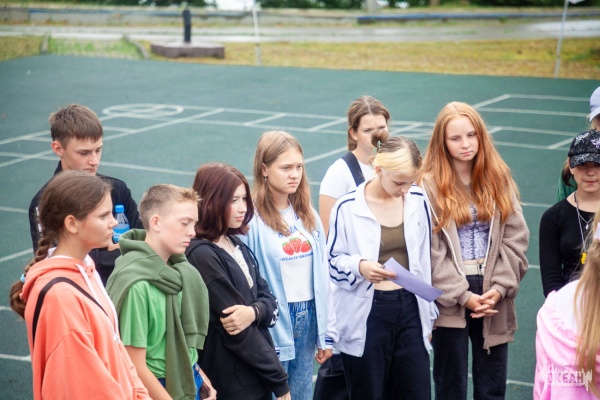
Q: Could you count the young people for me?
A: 11